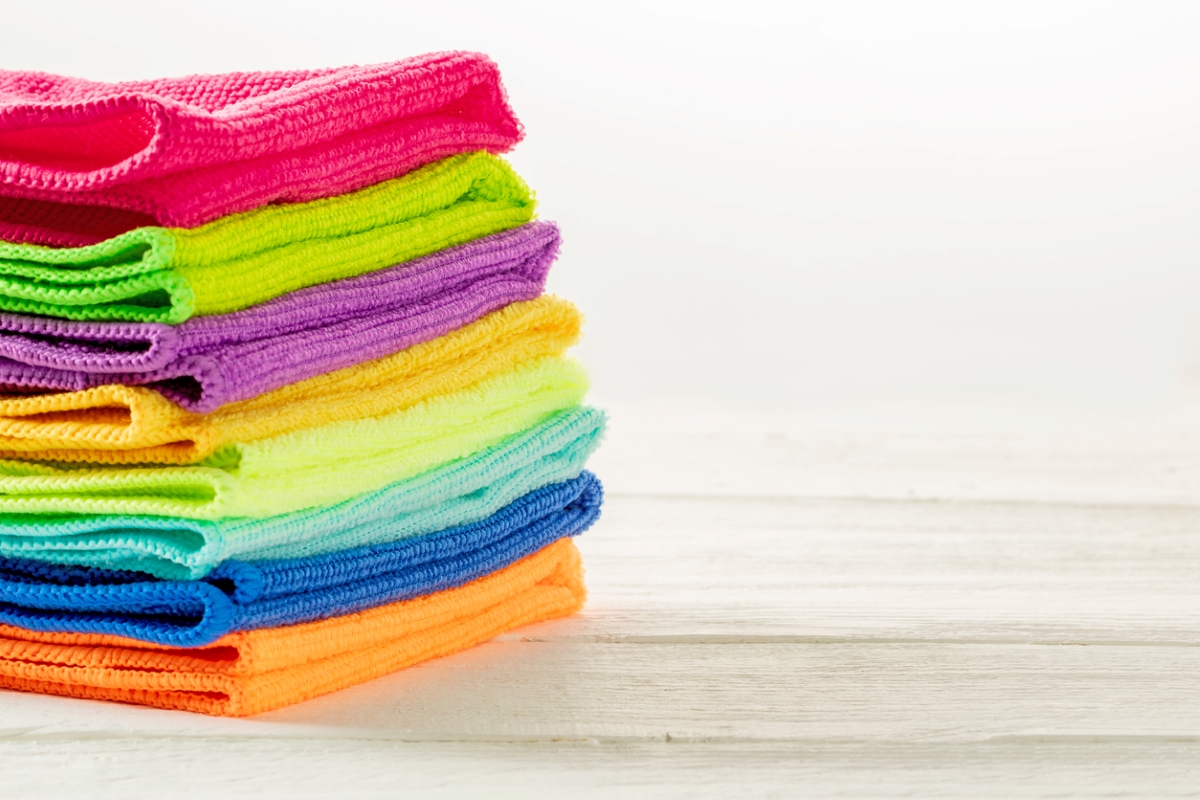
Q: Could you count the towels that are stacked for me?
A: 8